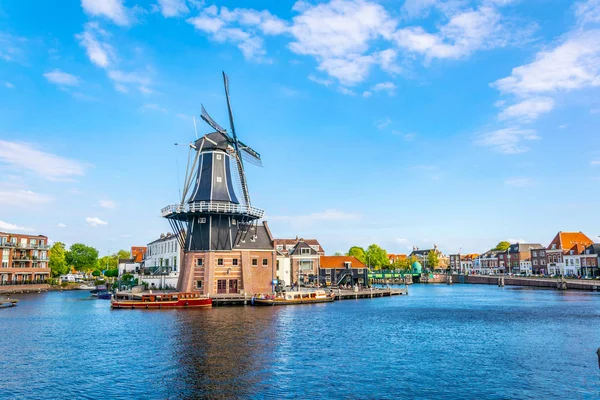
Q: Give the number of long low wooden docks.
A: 1